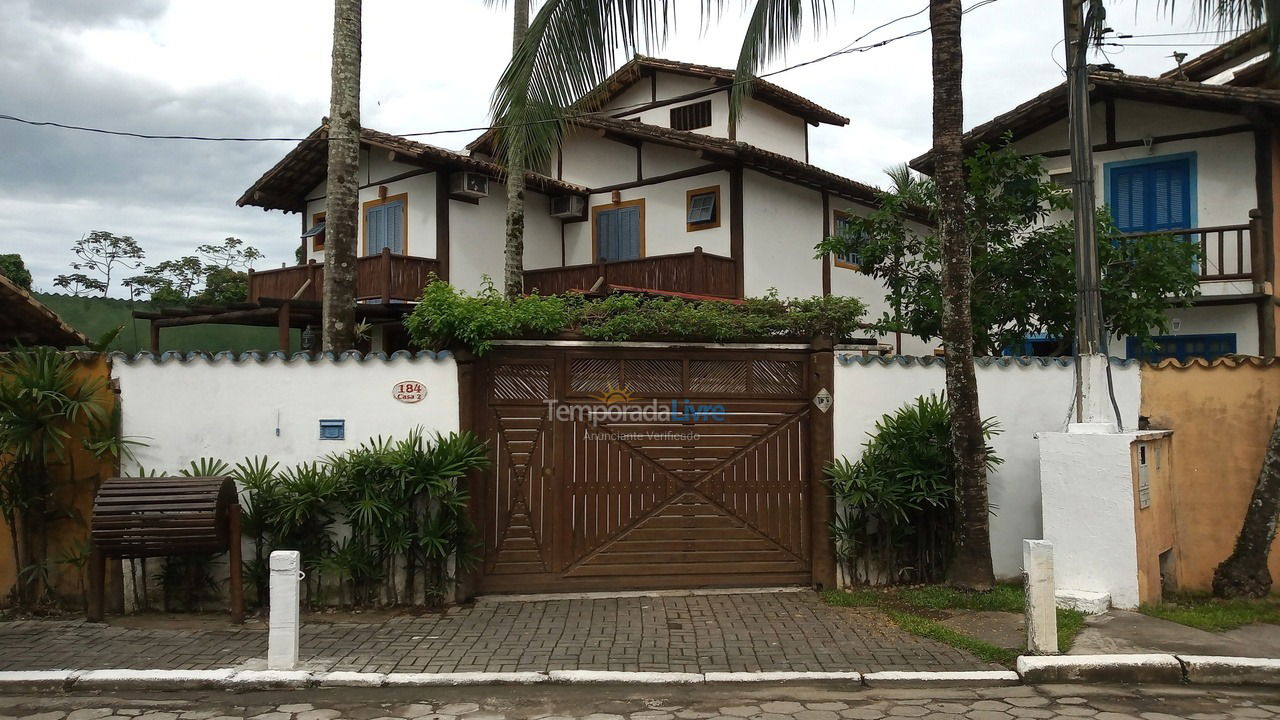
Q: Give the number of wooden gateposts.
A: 2